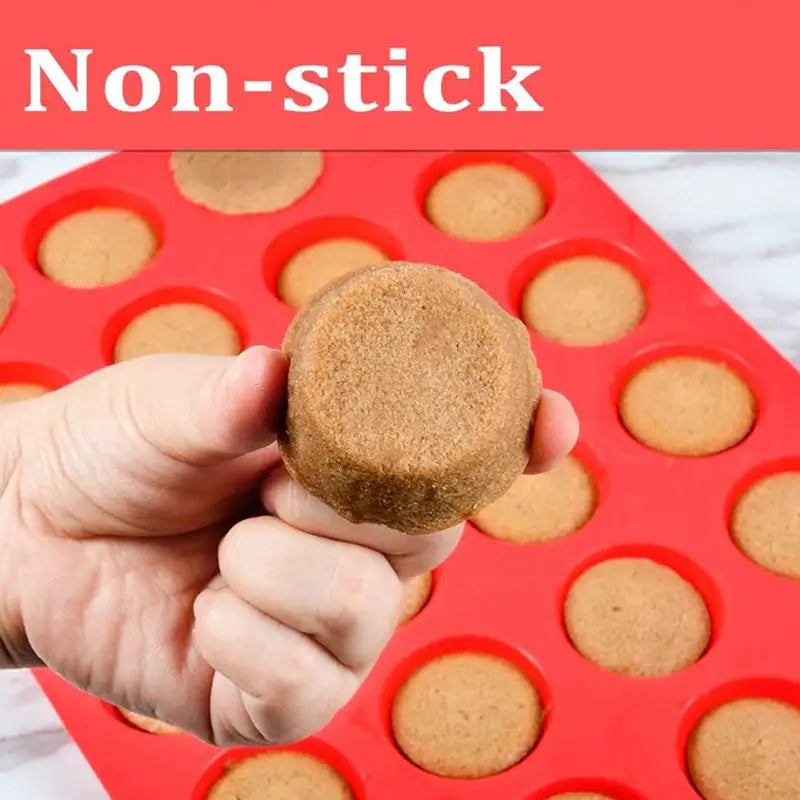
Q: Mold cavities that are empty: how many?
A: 0